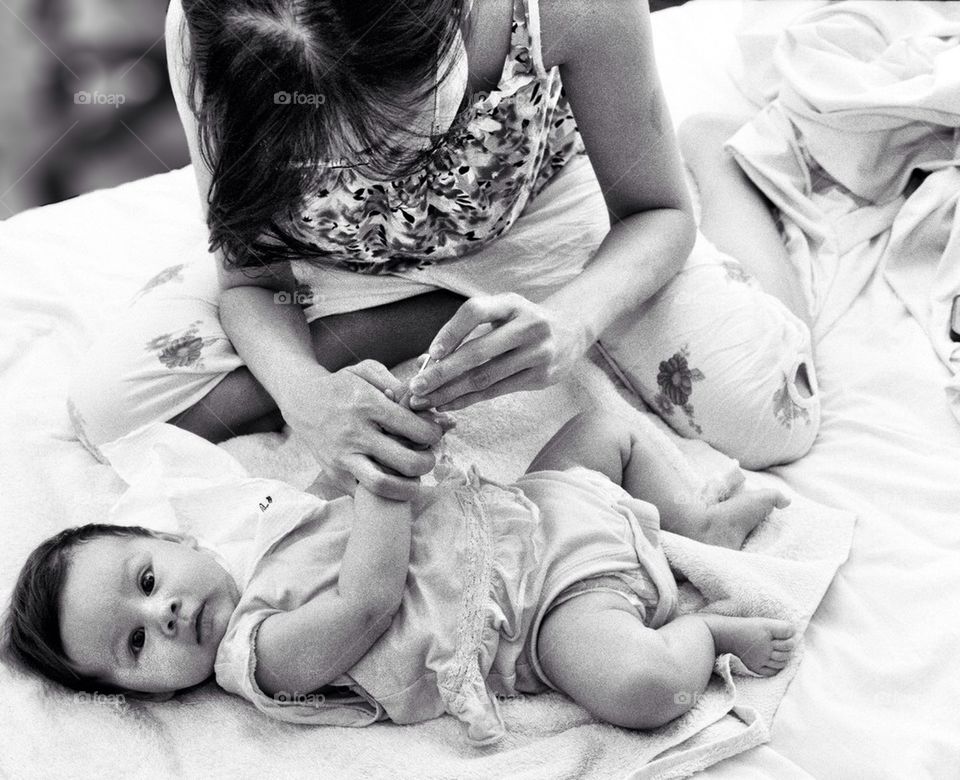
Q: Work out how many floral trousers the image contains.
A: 1